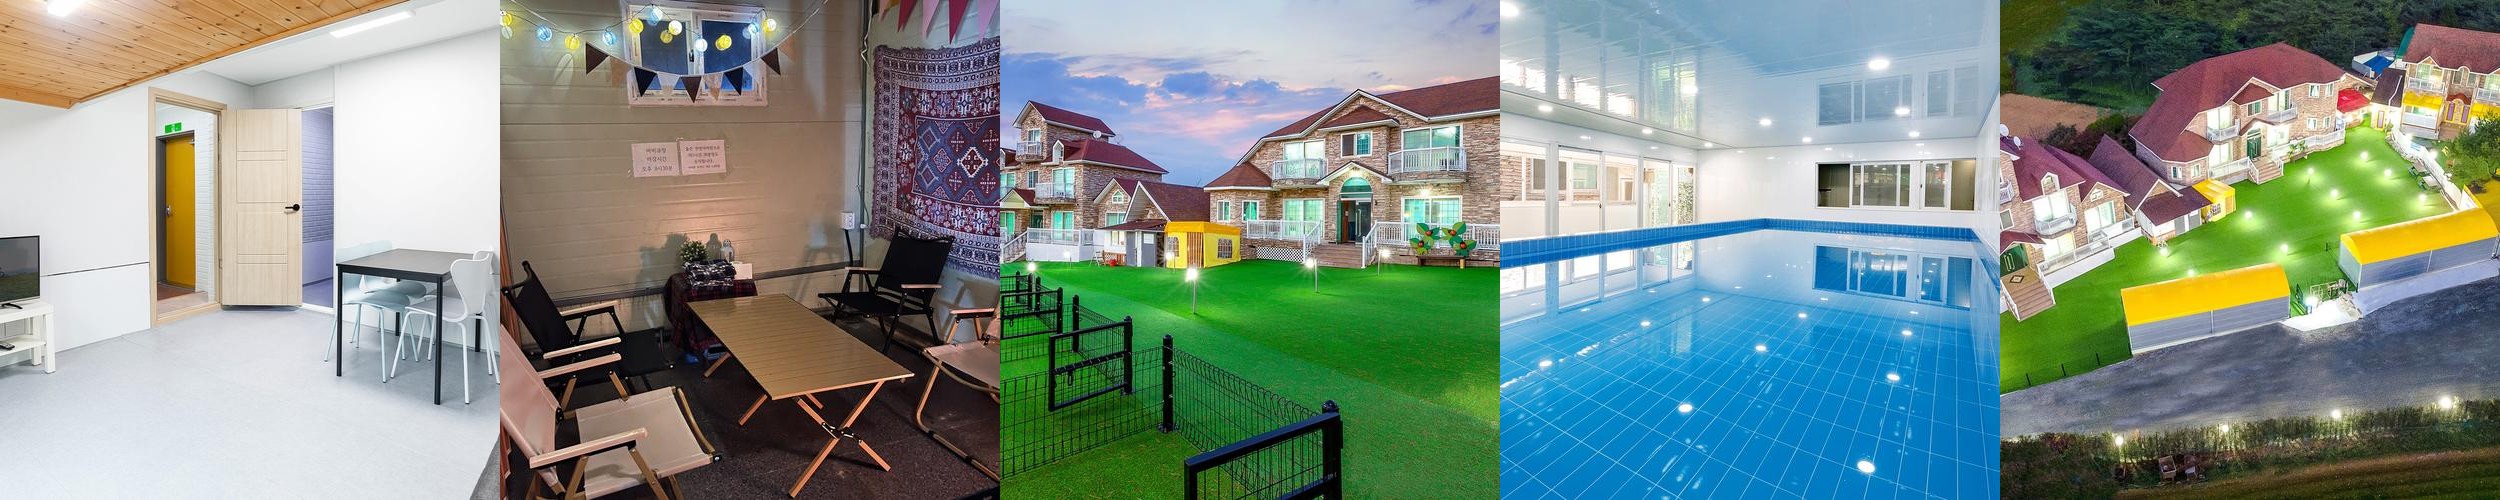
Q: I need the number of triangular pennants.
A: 15